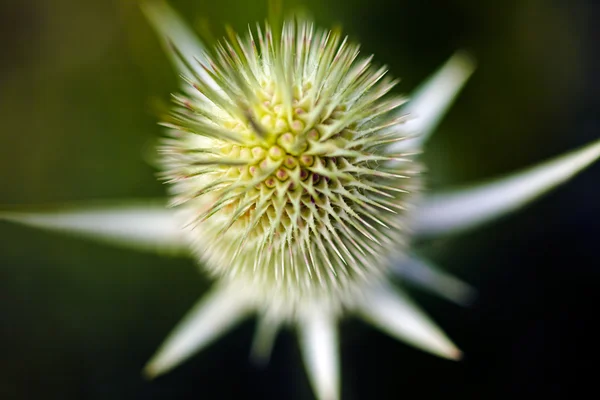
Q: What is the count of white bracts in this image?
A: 9